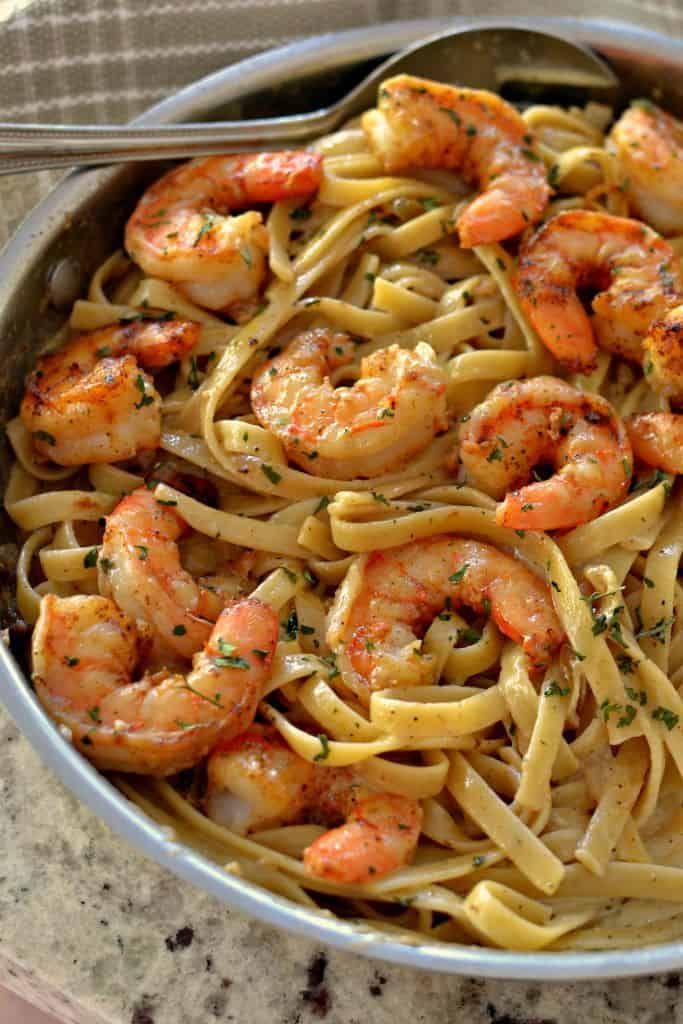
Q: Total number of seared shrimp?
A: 13